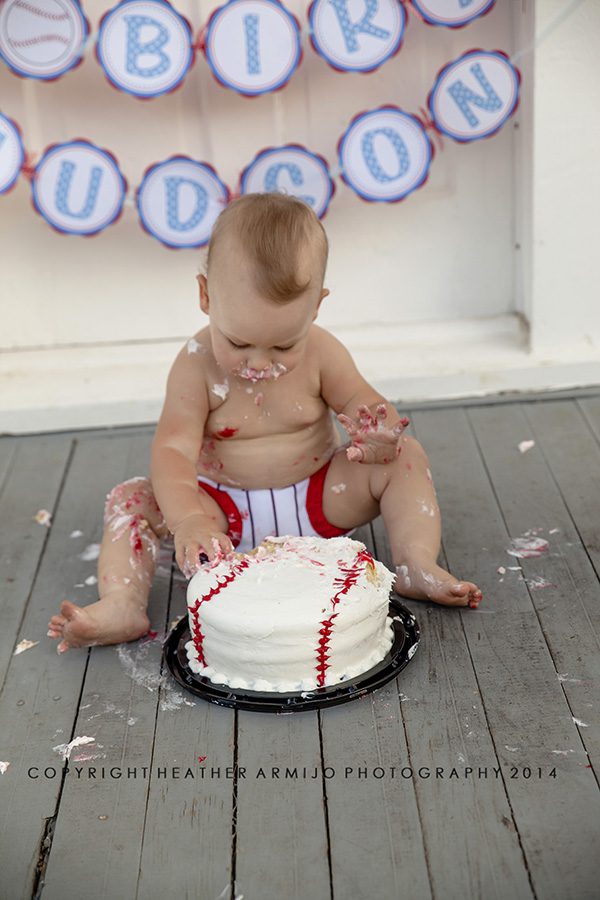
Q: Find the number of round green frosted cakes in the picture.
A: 0